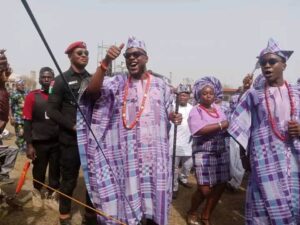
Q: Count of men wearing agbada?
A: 2